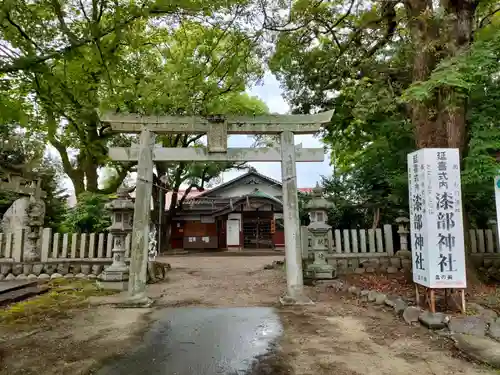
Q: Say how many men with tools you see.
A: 0